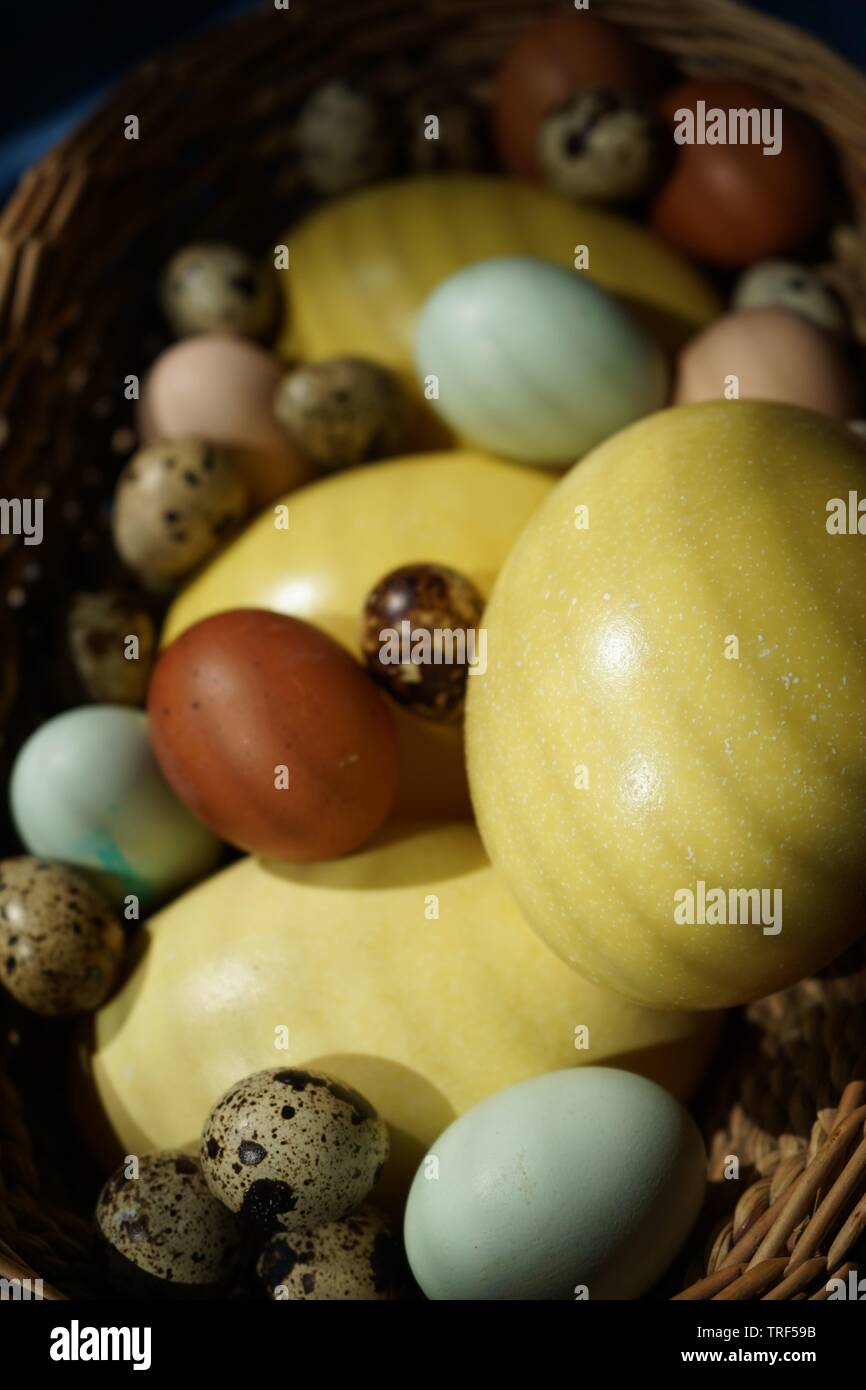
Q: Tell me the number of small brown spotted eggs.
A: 13